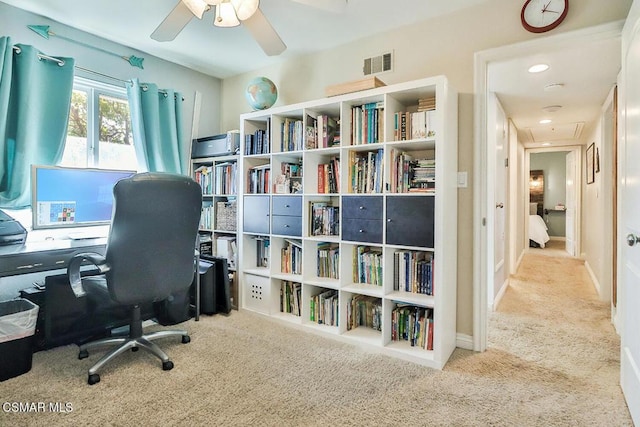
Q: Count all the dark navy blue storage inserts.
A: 4